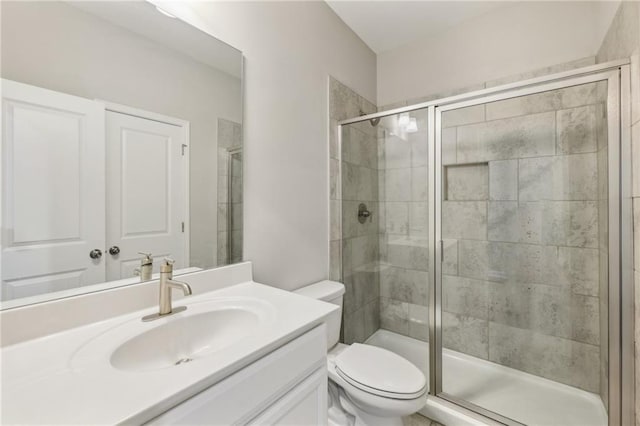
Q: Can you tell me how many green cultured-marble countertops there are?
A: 0